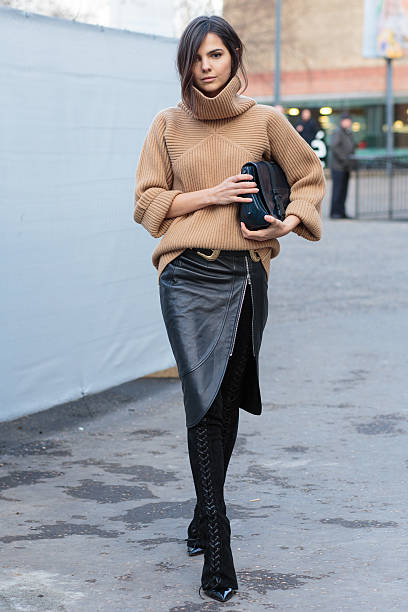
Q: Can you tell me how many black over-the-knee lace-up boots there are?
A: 2